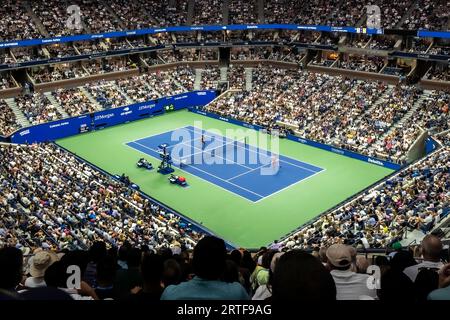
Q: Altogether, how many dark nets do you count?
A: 1